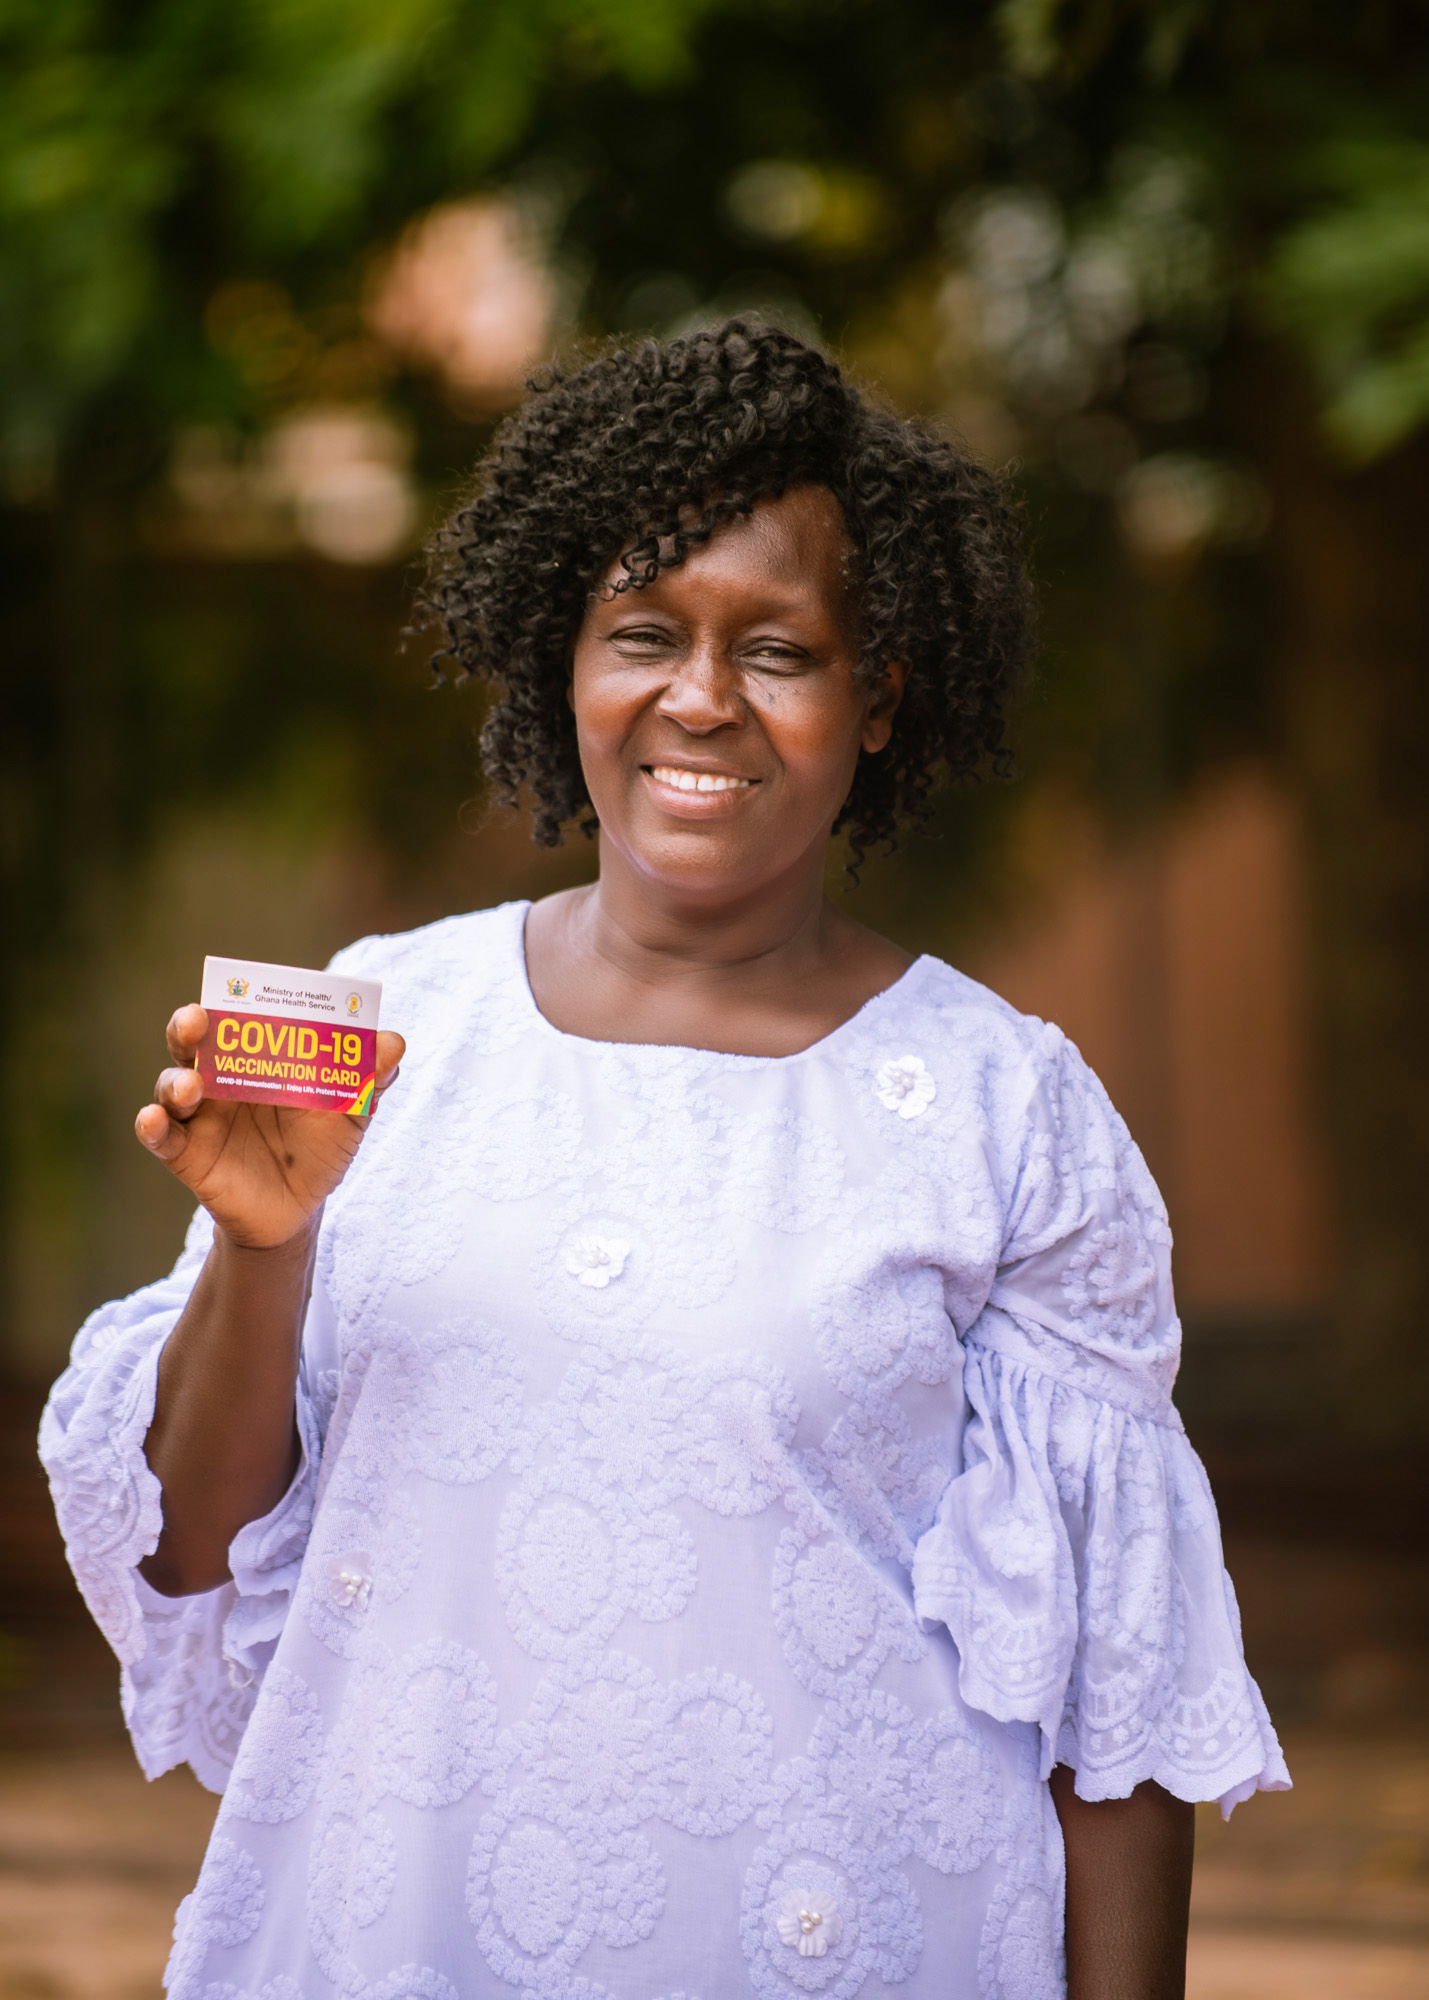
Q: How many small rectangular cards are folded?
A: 1